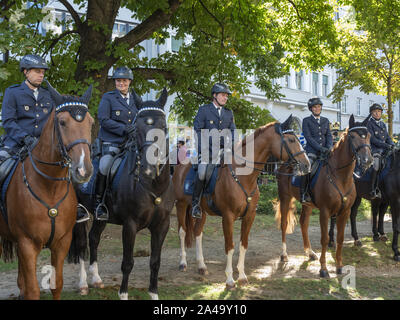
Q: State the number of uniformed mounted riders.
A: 5